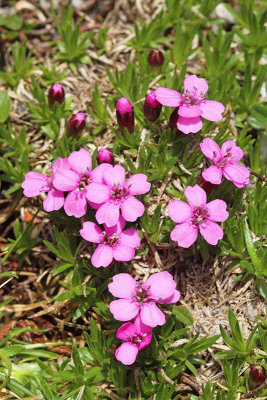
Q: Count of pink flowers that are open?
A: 9